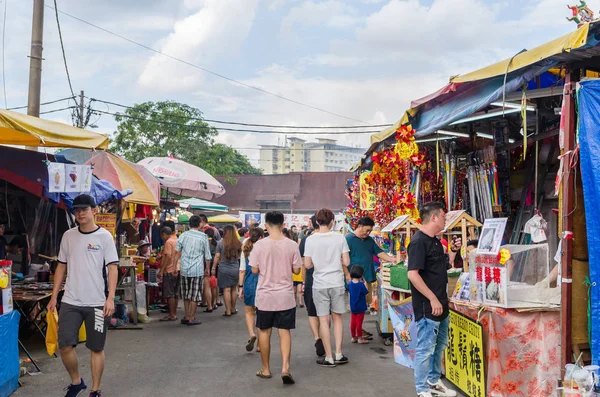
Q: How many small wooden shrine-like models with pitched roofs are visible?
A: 2